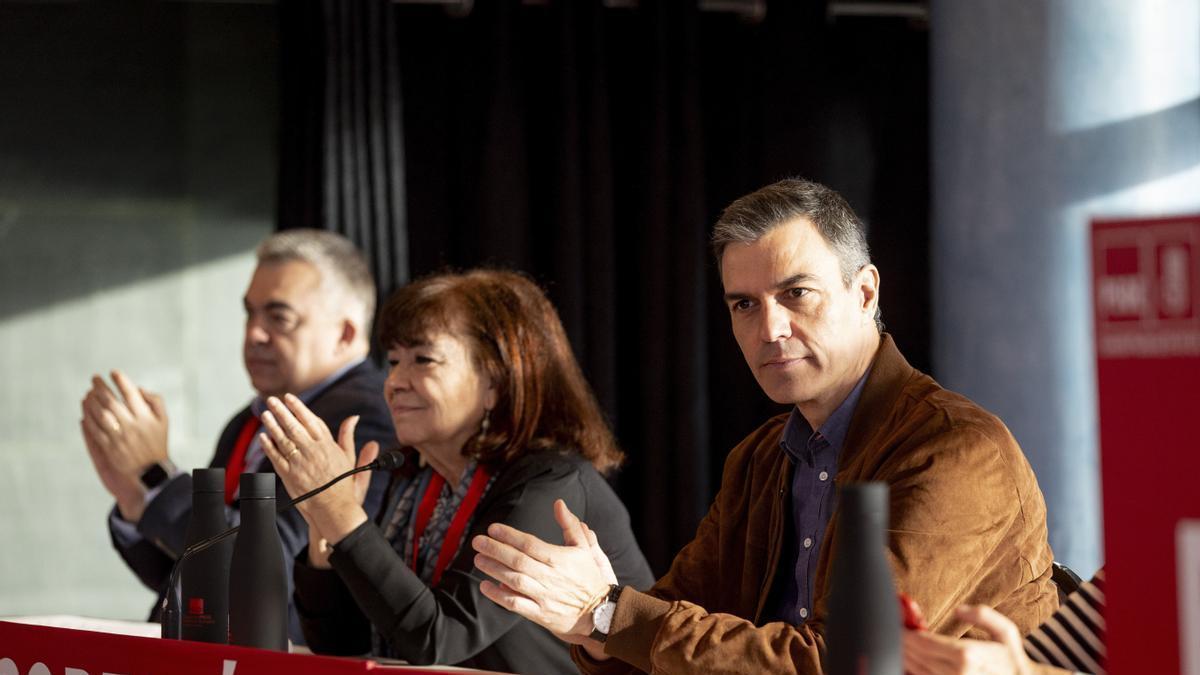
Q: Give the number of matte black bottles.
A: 3